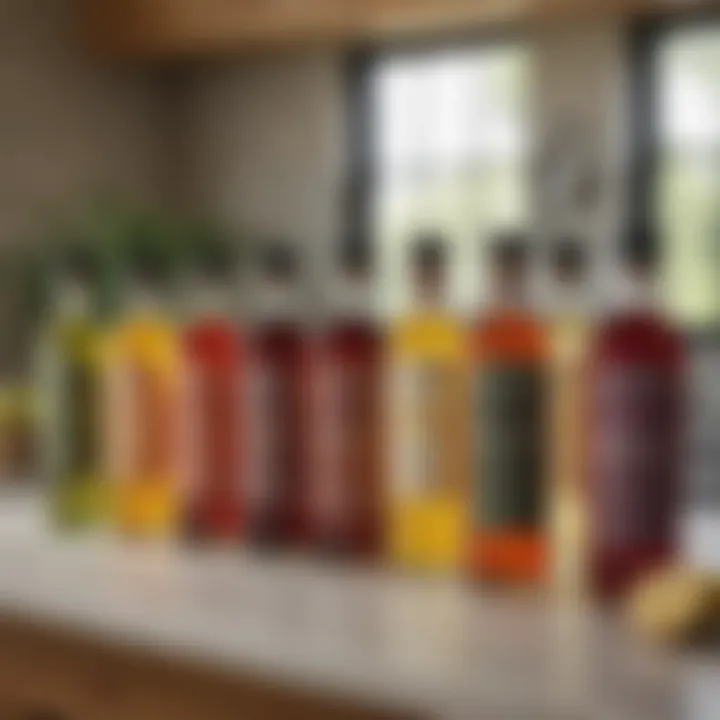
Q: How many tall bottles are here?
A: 9